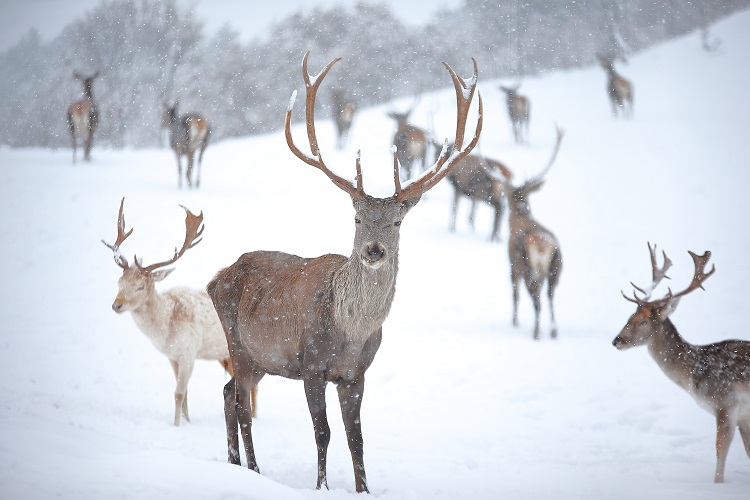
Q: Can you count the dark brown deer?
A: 10